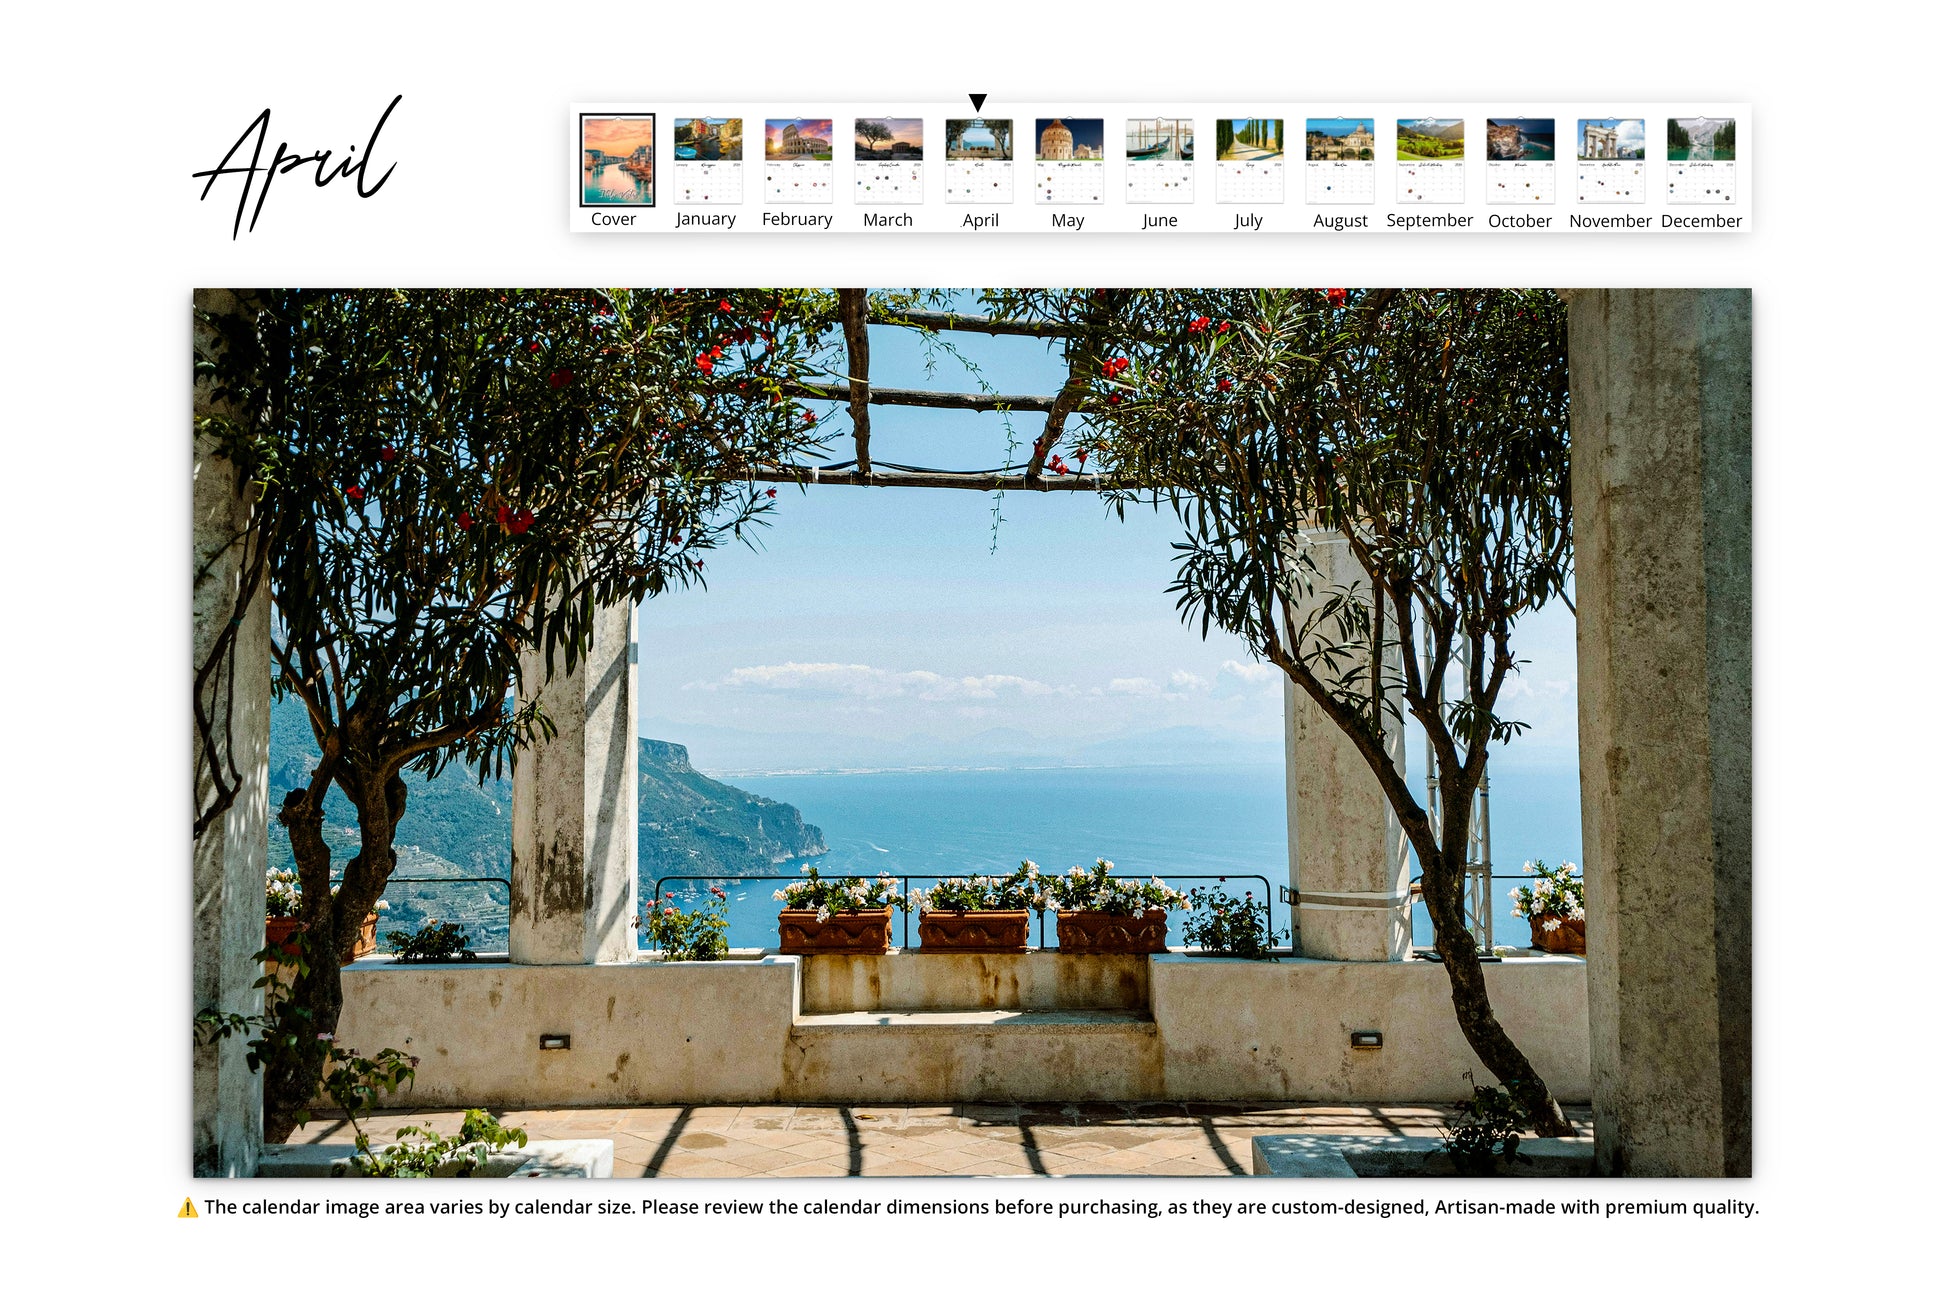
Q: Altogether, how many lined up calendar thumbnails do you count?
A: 13